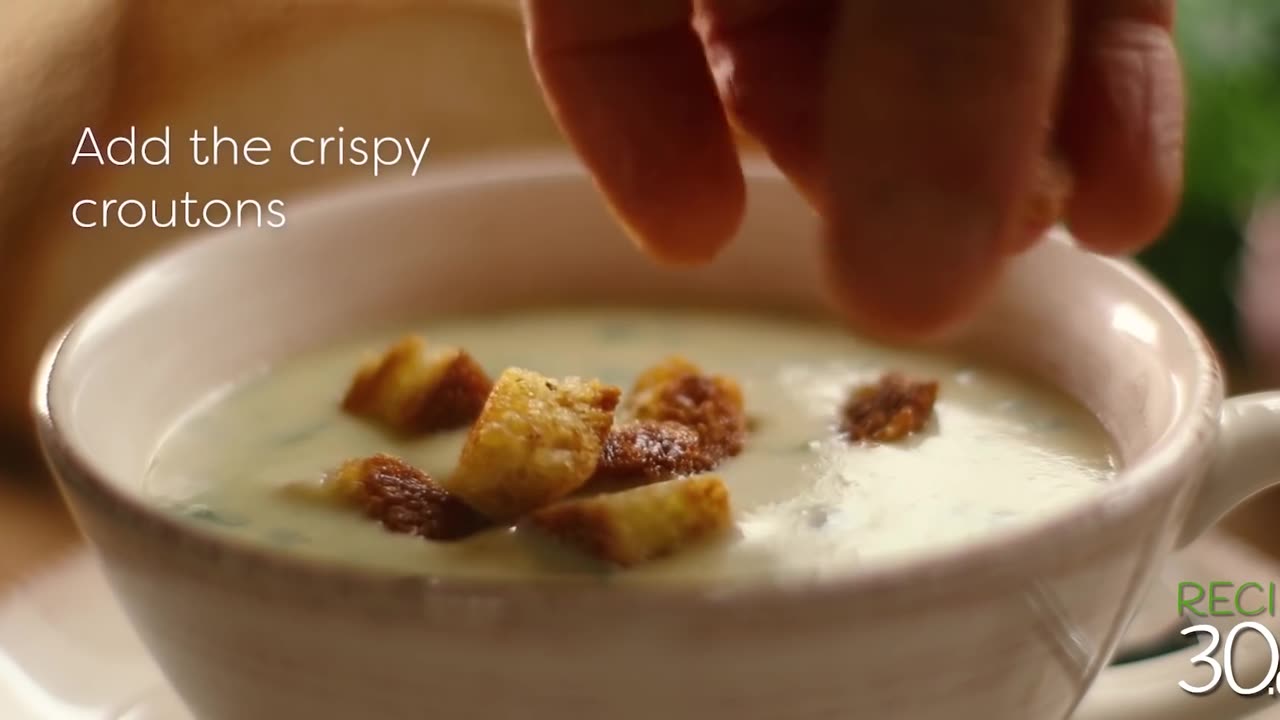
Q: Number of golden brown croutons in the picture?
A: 7